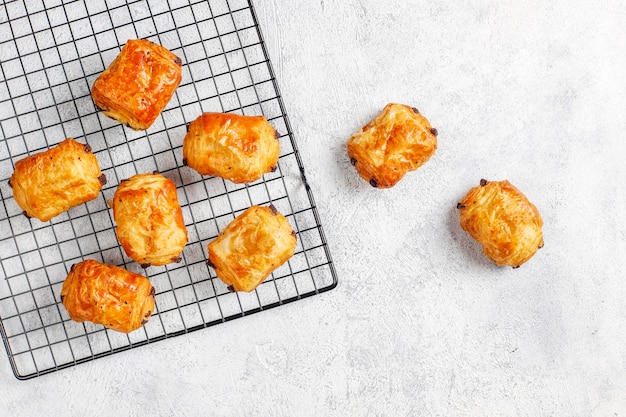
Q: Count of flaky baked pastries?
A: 8